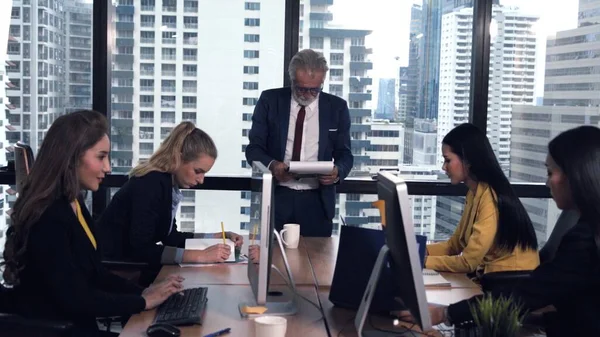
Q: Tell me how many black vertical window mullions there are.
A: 3